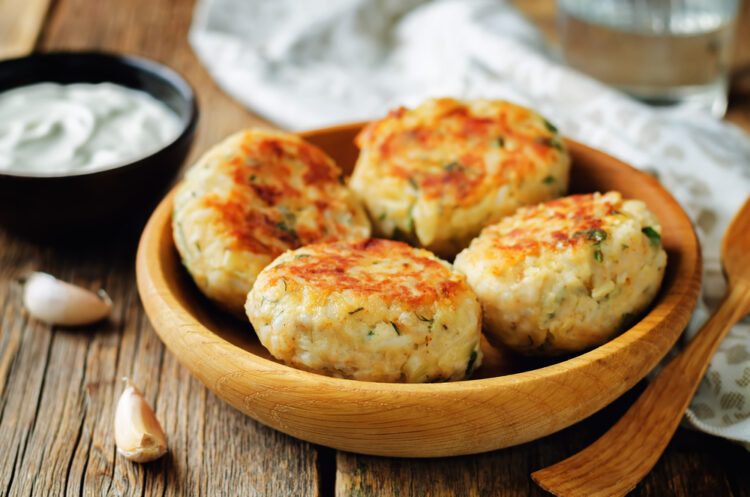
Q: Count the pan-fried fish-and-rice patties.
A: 4